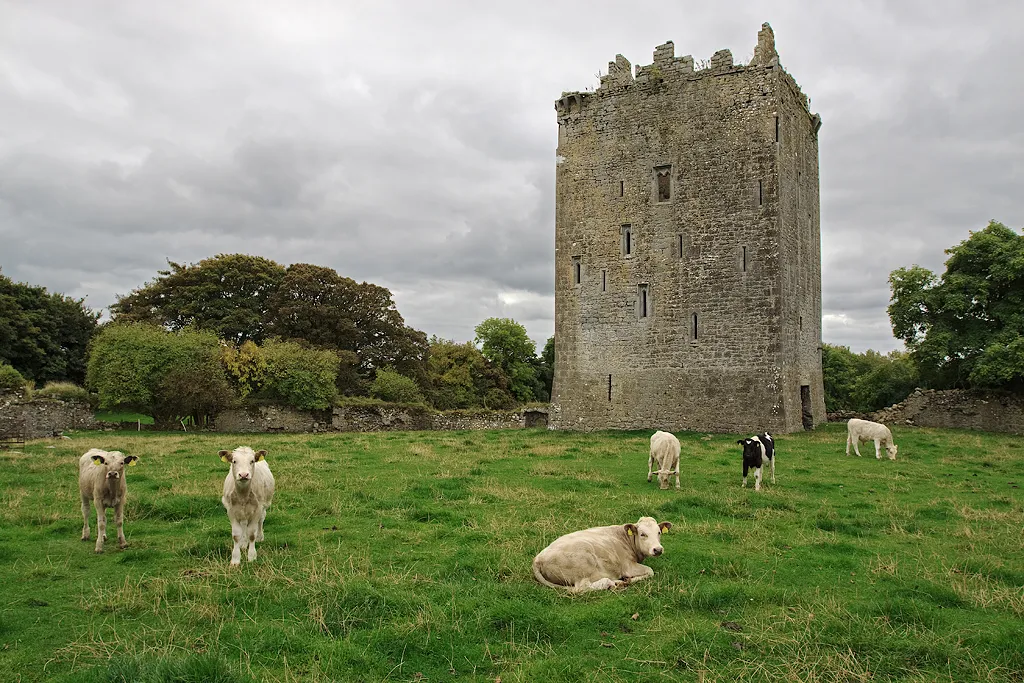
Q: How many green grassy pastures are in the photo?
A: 1